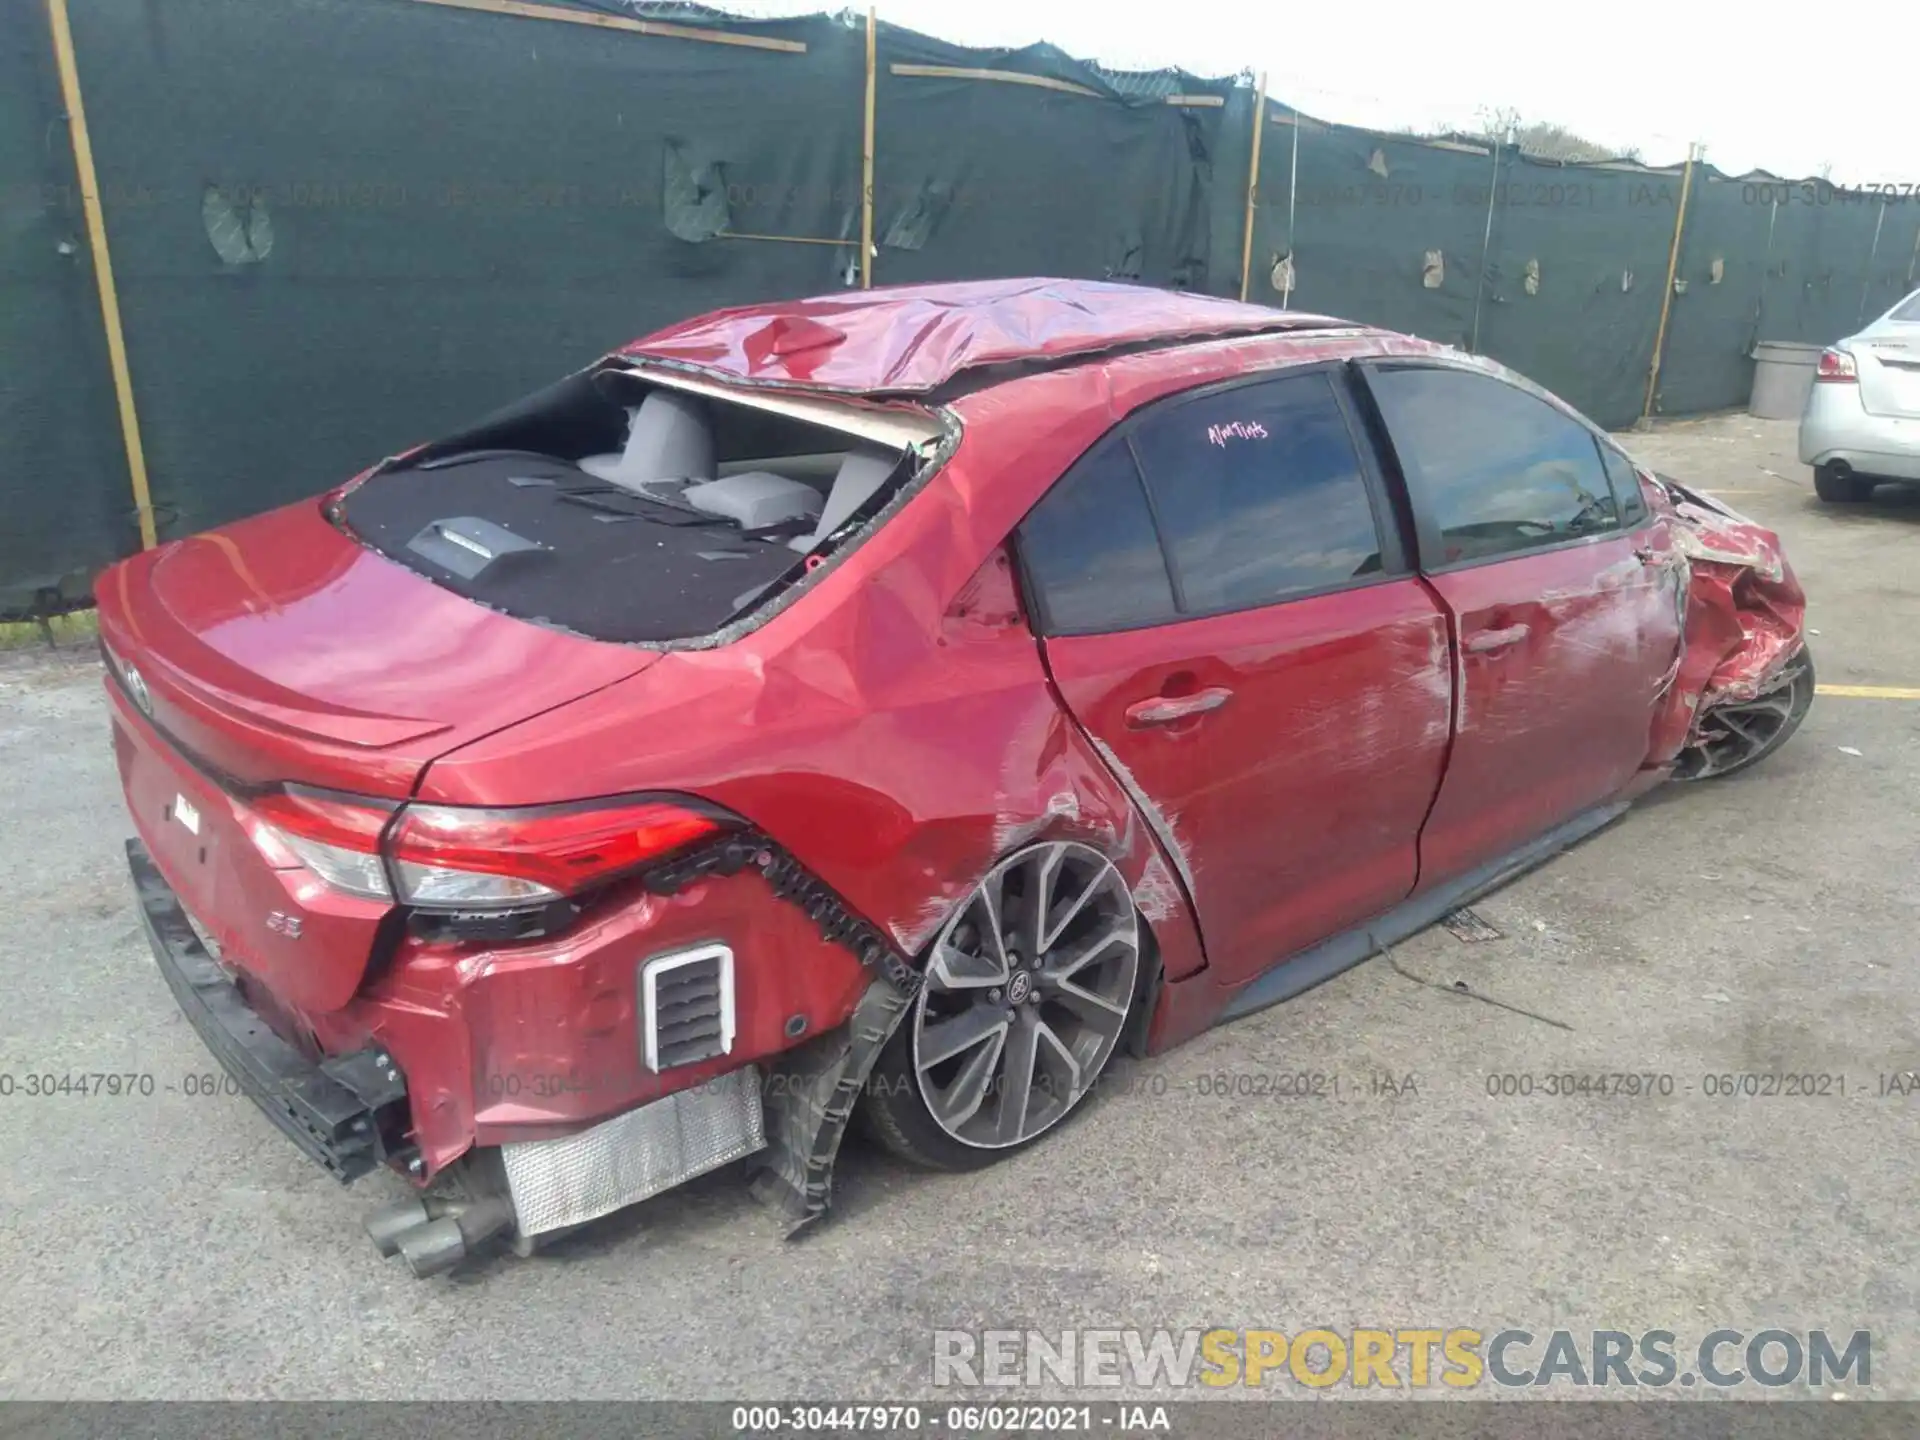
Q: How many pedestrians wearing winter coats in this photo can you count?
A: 0